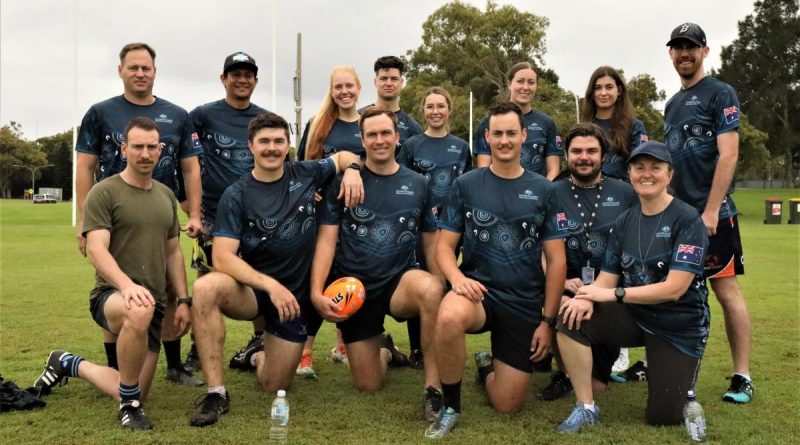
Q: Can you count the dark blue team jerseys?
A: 13